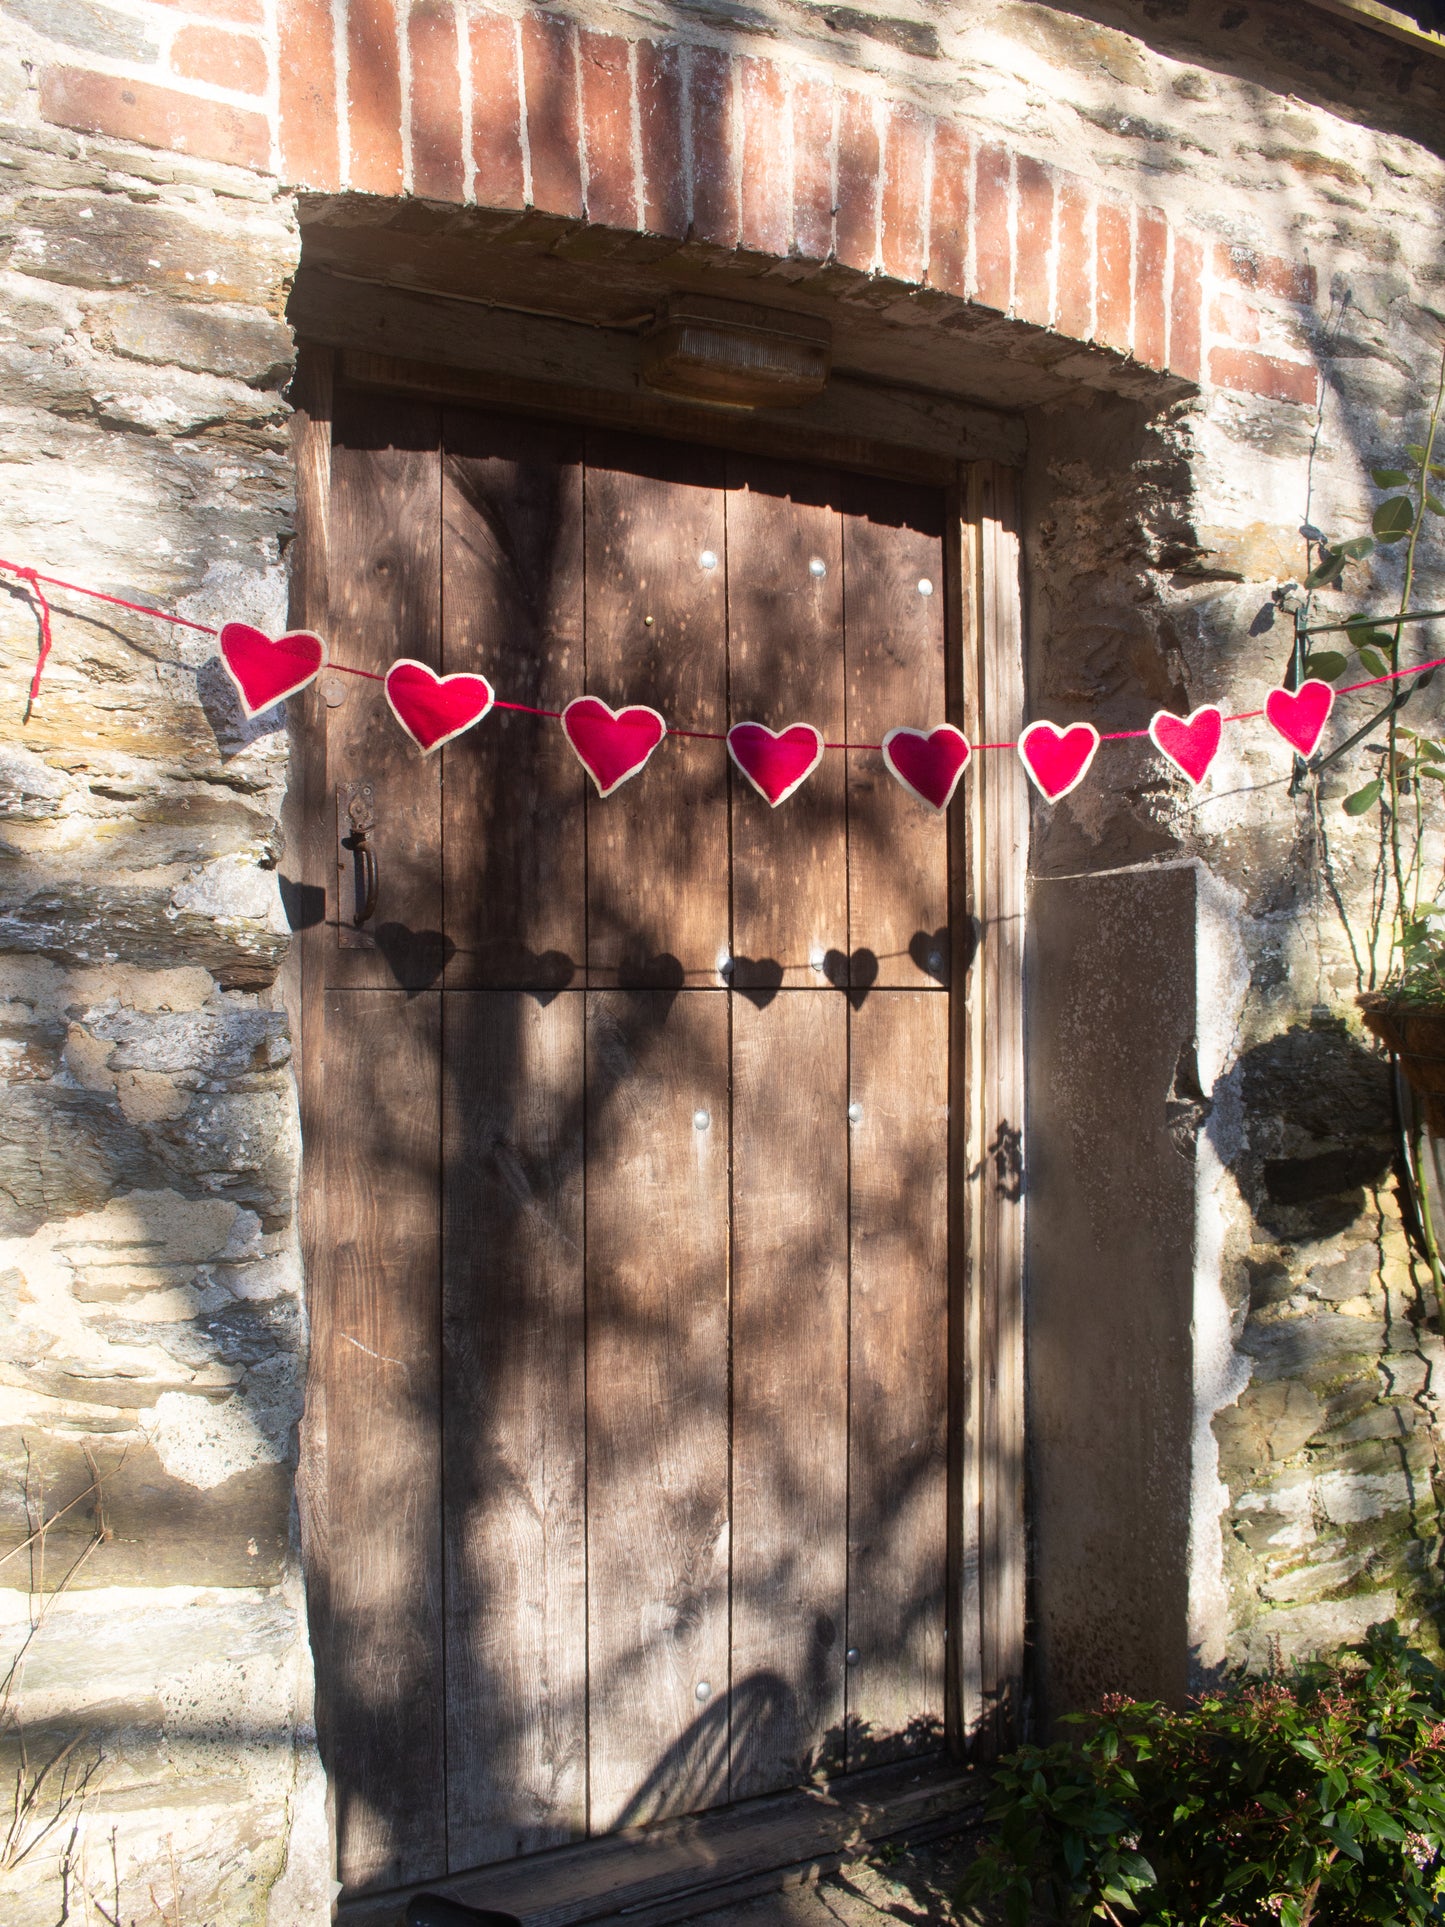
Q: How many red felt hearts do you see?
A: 8